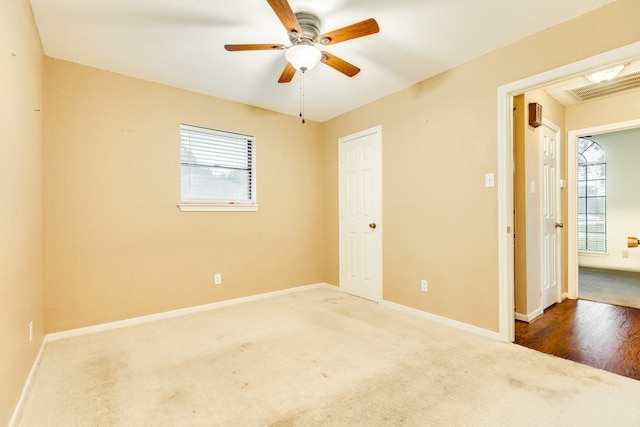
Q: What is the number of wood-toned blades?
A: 5